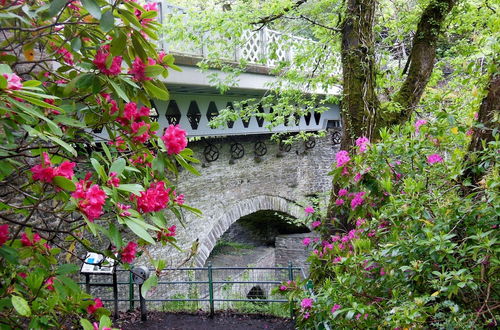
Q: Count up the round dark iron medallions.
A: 6